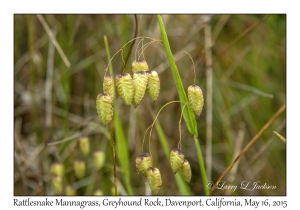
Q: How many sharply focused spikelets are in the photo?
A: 11